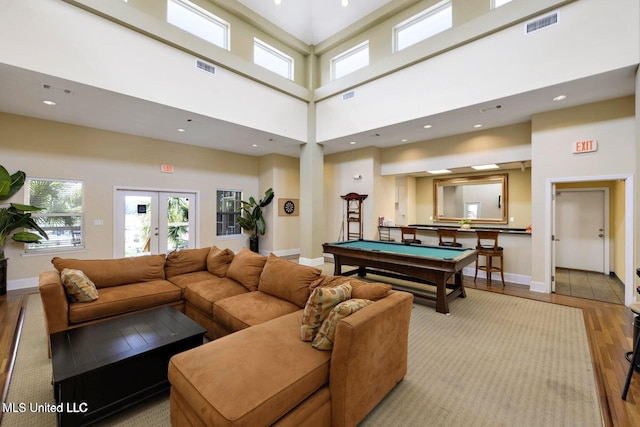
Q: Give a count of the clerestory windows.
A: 5